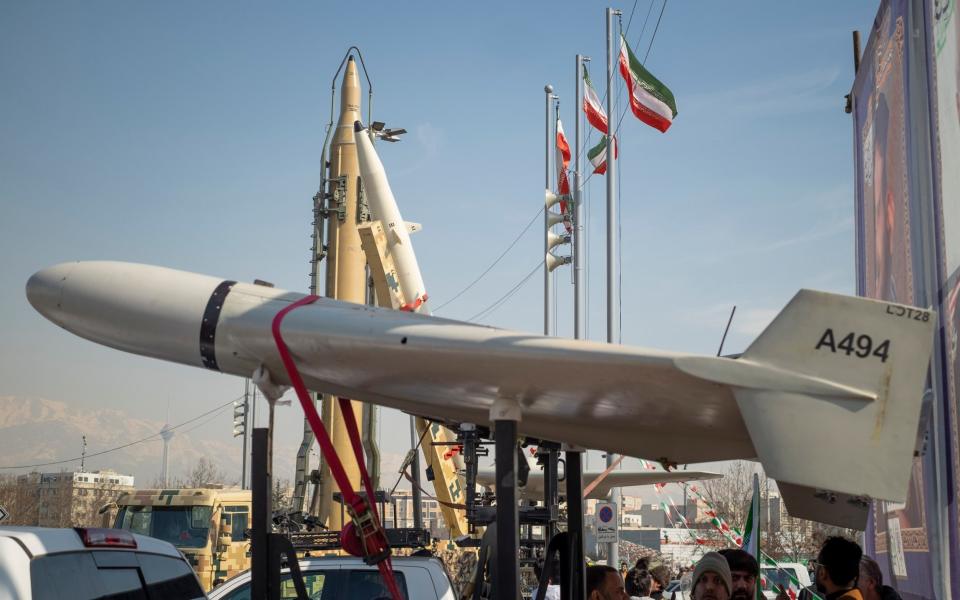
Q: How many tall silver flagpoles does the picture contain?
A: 3